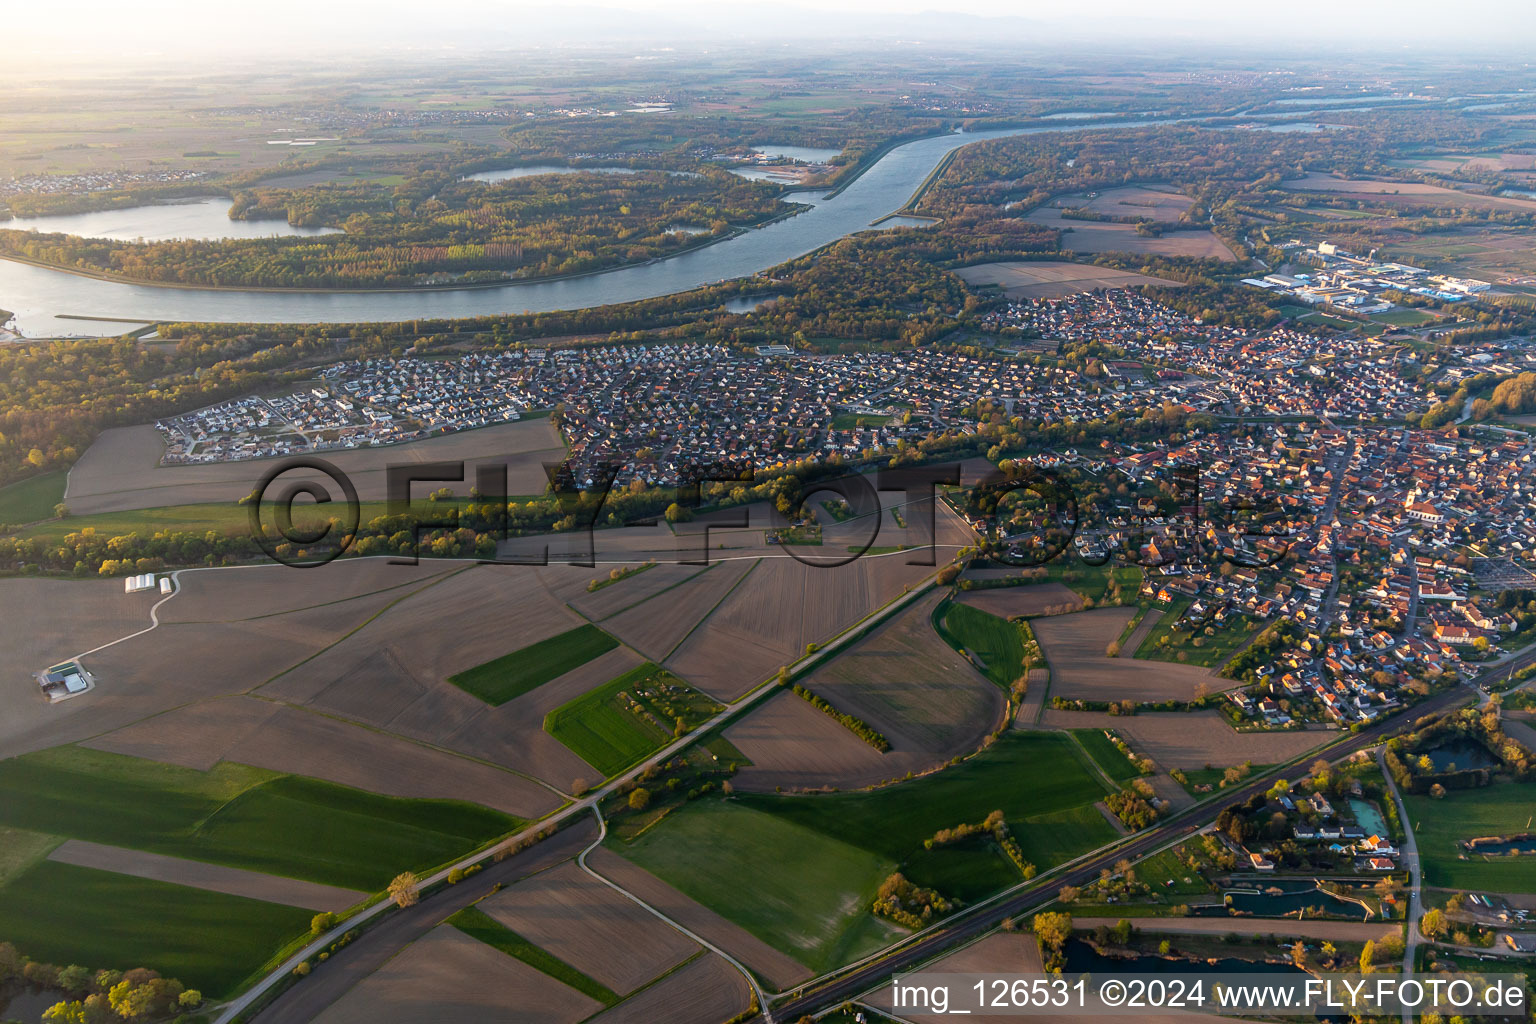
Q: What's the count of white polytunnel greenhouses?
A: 4